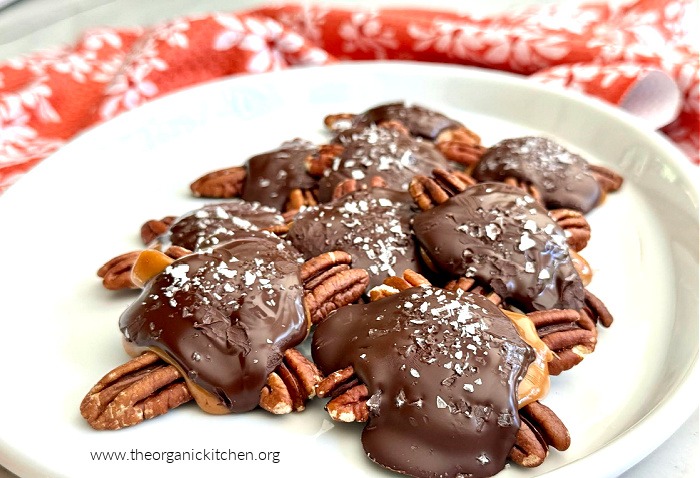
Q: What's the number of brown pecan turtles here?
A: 9